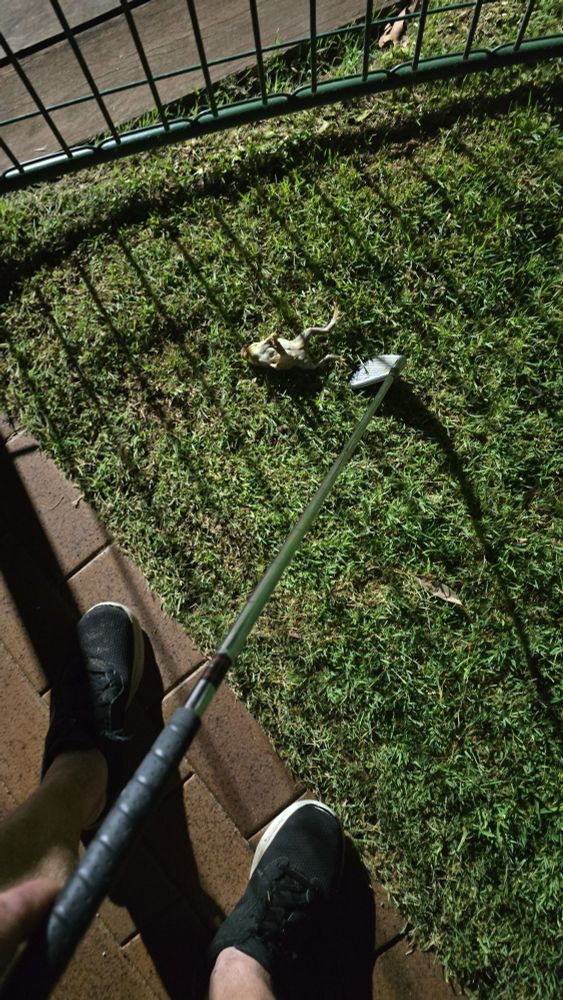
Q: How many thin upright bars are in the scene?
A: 11